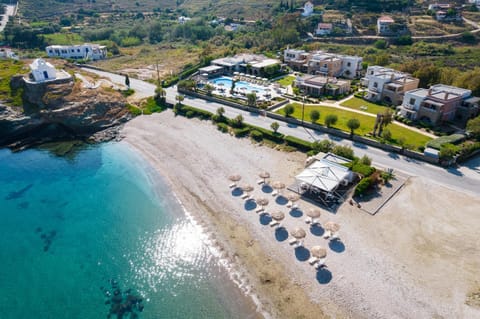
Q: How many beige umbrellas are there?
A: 11